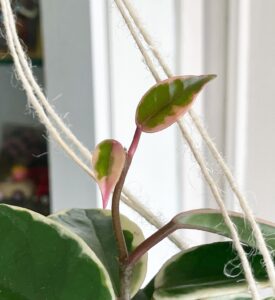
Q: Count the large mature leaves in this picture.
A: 4